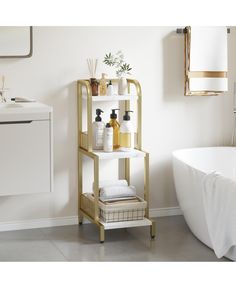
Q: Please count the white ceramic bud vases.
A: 1